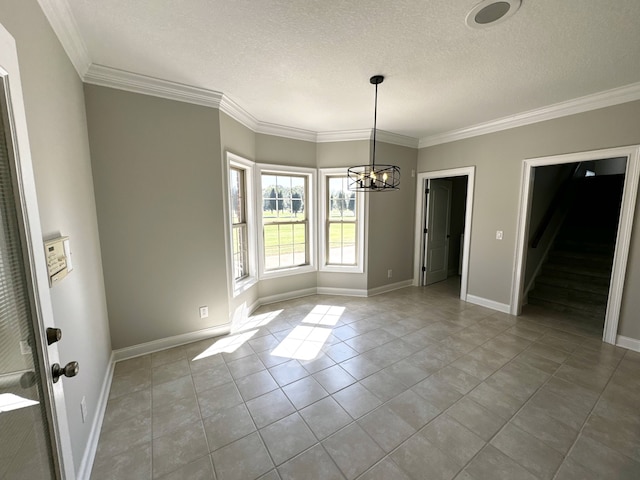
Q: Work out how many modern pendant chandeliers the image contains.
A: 1